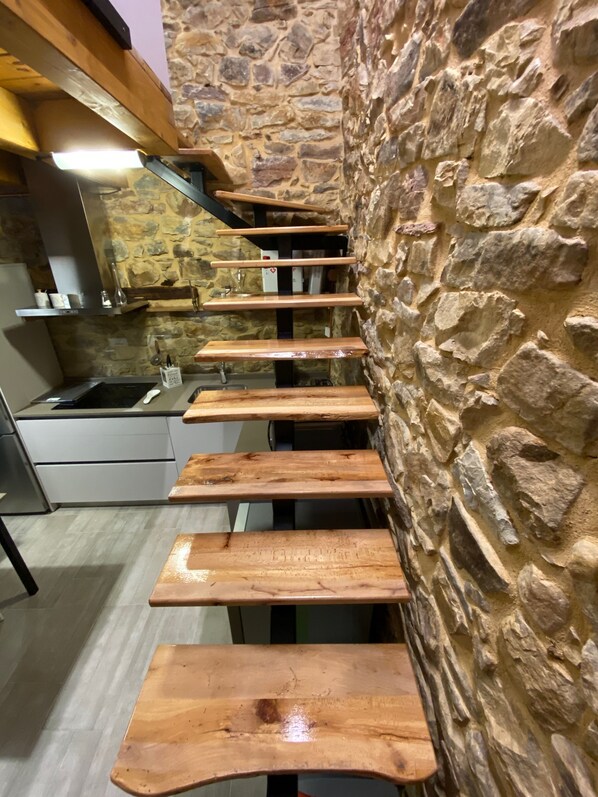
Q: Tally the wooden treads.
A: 10